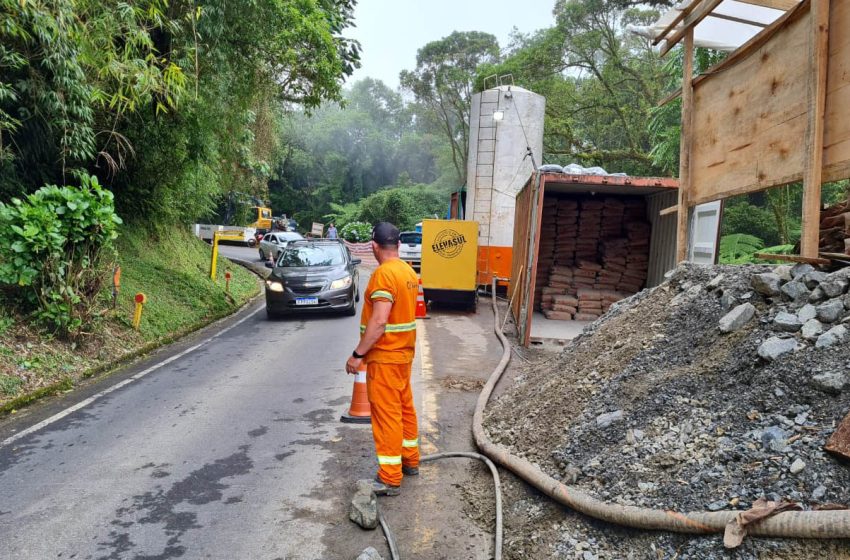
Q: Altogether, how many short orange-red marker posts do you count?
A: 3